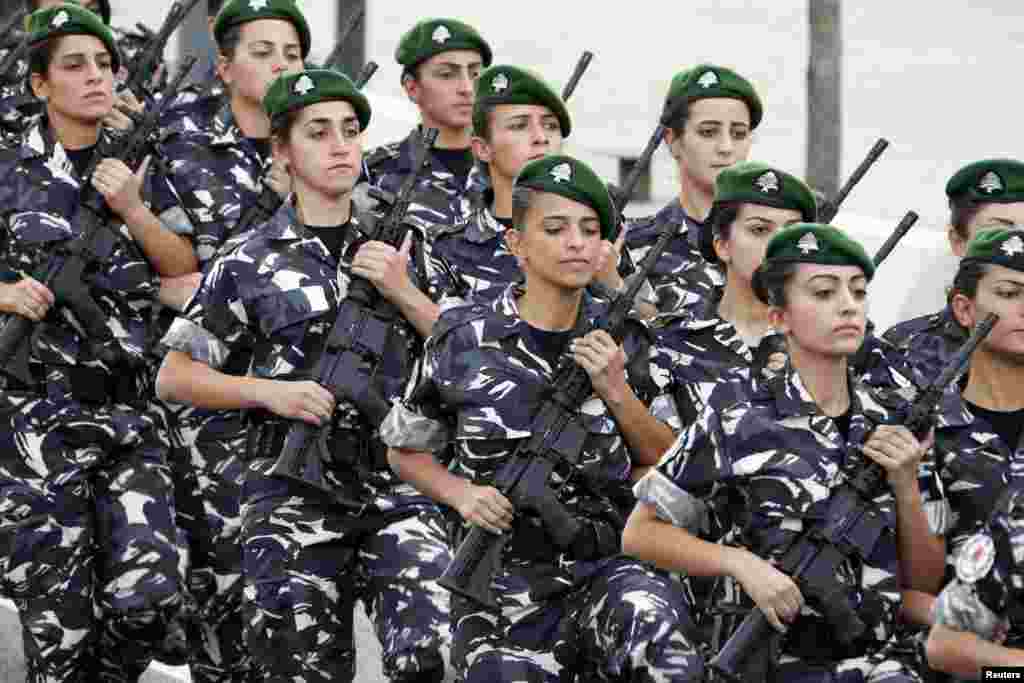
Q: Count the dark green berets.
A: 11